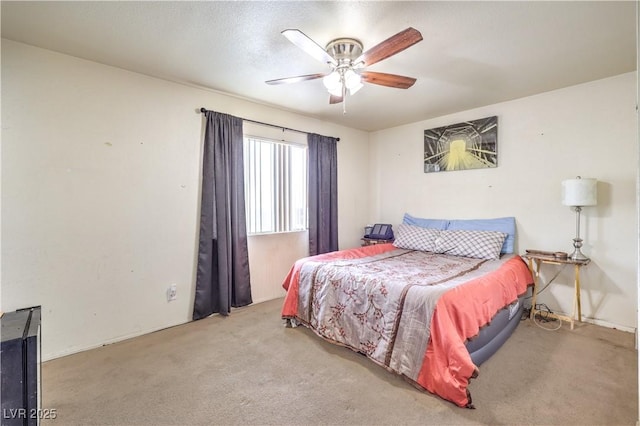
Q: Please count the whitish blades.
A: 2